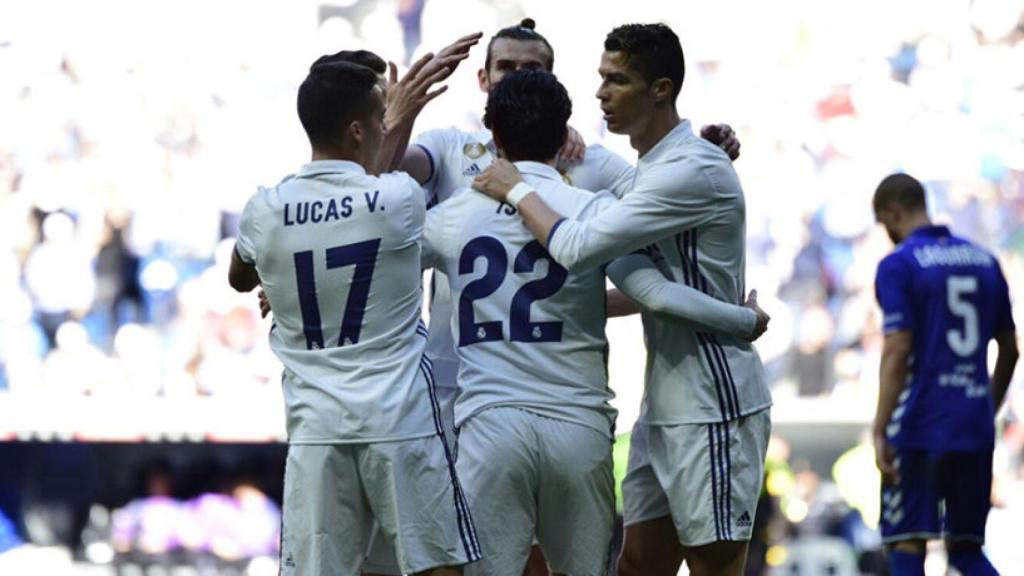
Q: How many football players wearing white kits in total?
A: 5